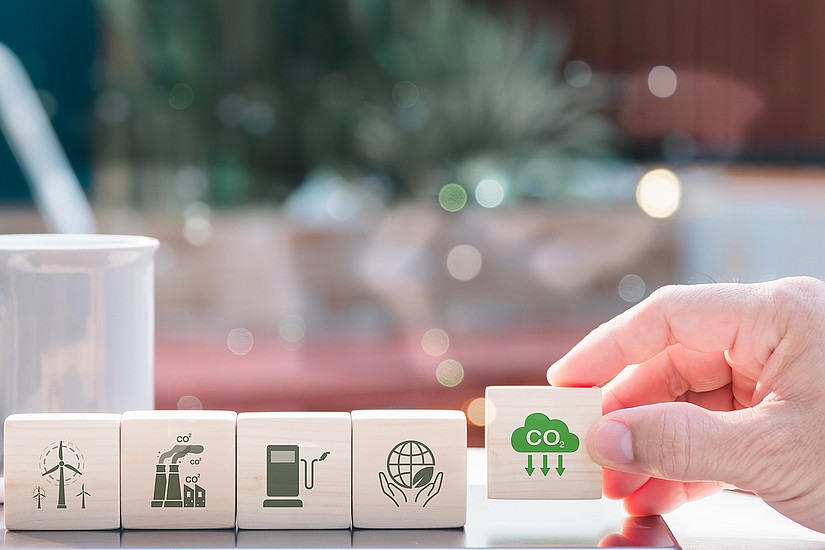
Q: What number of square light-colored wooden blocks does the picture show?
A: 5